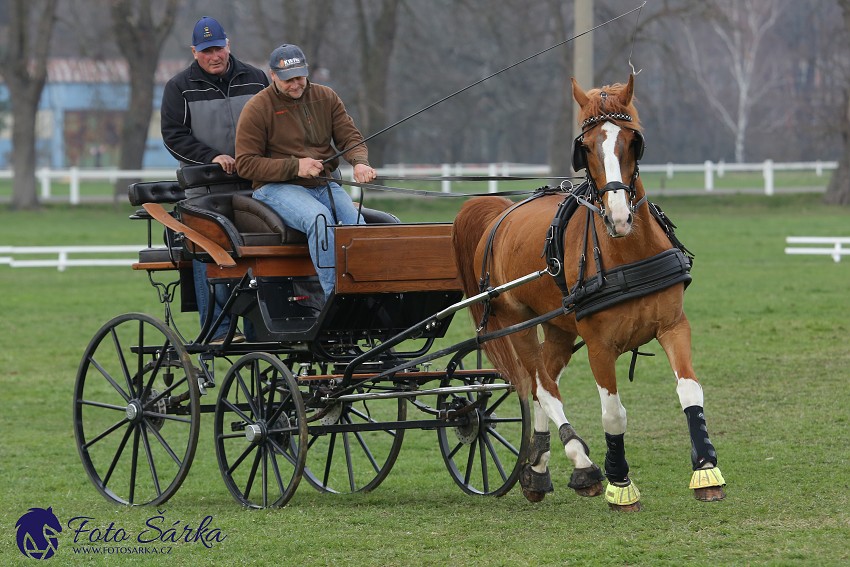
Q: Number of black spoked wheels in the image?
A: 4